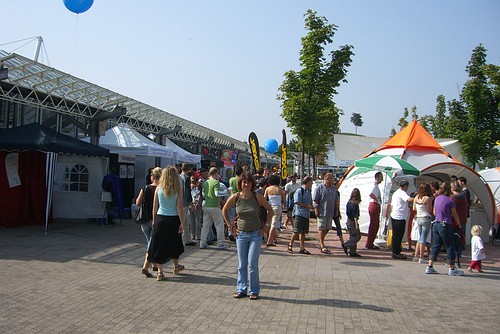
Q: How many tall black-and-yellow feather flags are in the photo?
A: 2